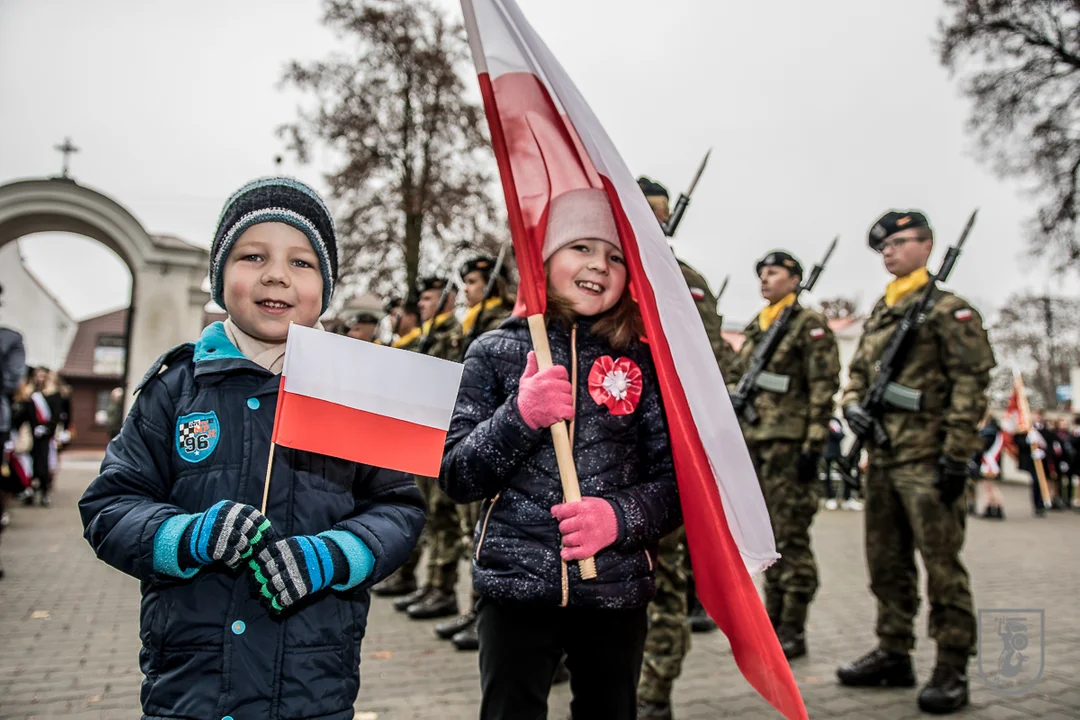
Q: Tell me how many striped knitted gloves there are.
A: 2